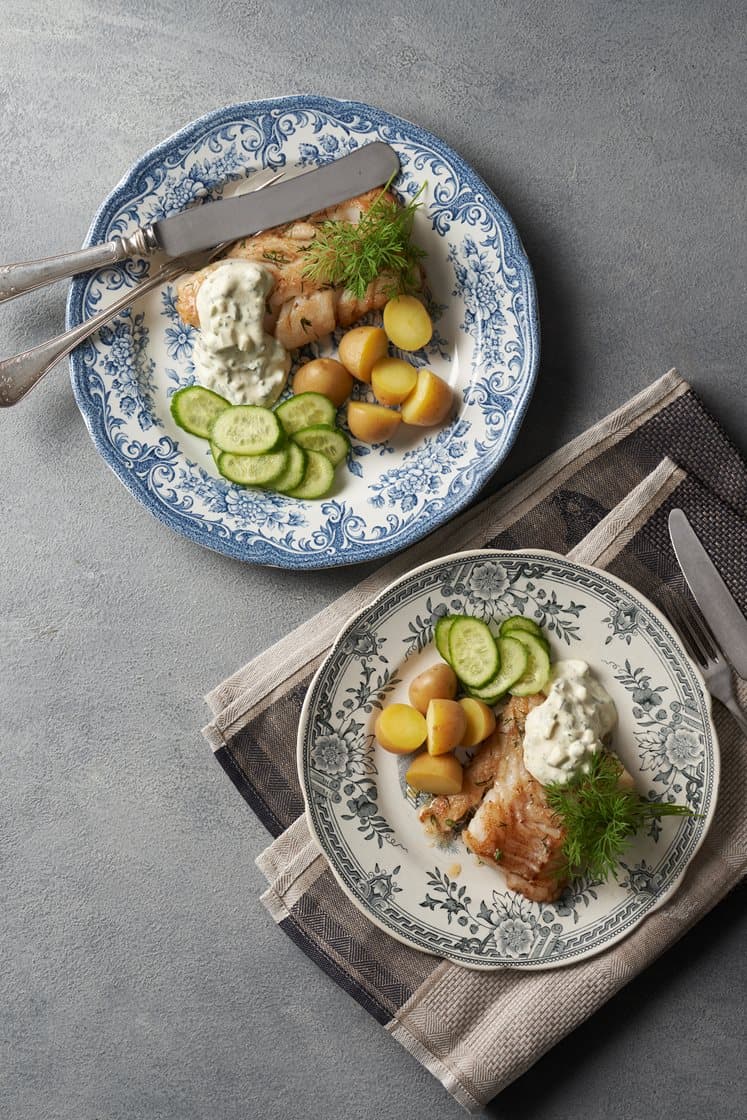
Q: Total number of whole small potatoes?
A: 2